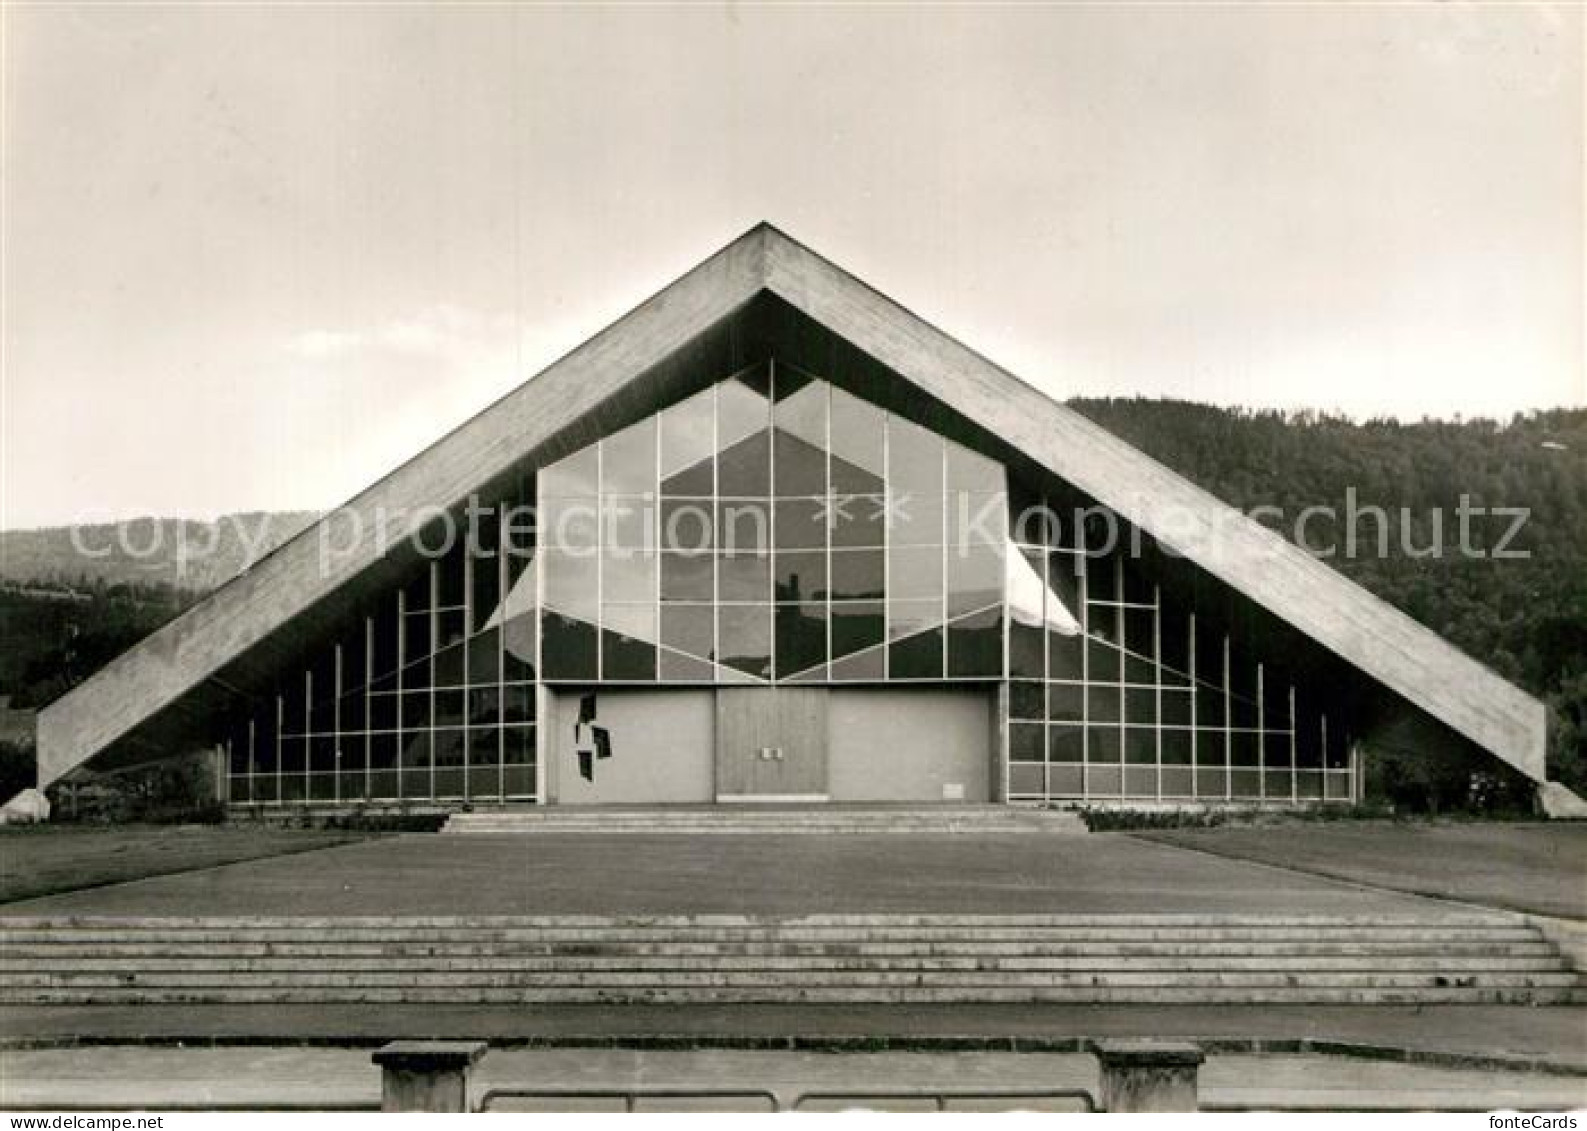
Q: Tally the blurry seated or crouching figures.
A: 0